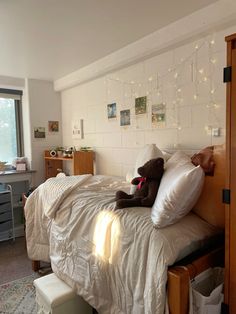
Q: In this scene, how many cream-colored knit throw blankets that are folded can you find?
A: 1